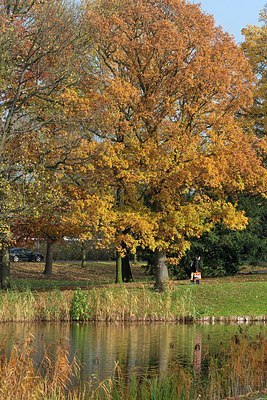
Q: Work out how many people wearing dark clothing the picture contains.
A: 1